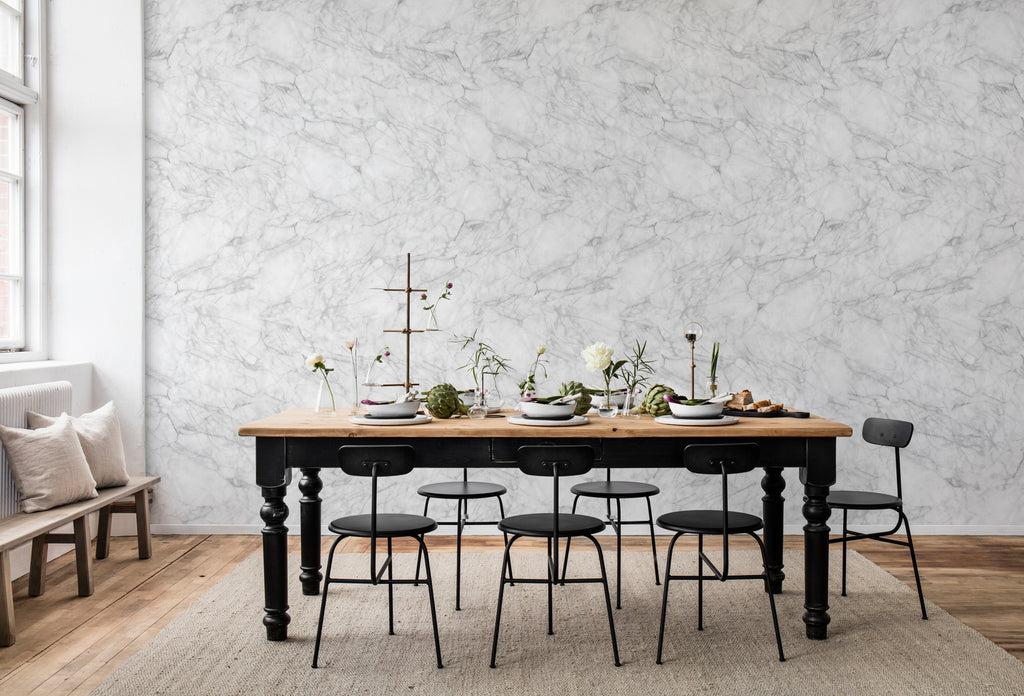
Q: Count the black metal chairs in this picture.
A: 6